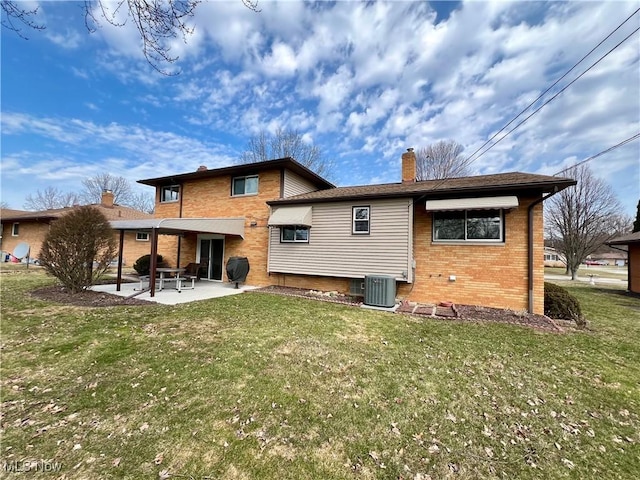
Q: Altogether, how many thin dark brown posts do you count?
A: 2